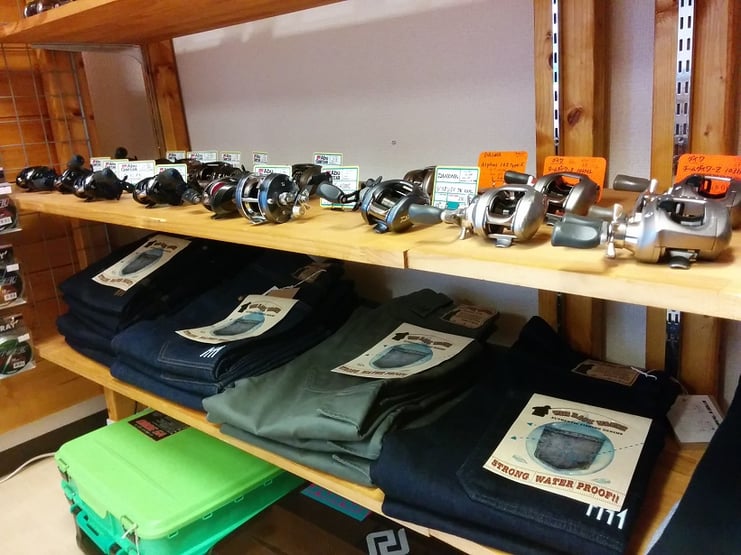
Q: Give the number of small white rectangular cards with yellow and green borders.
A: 12